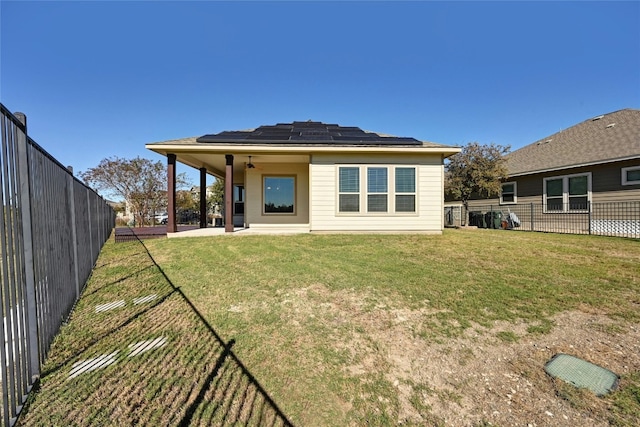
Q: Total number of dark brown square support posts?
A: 3